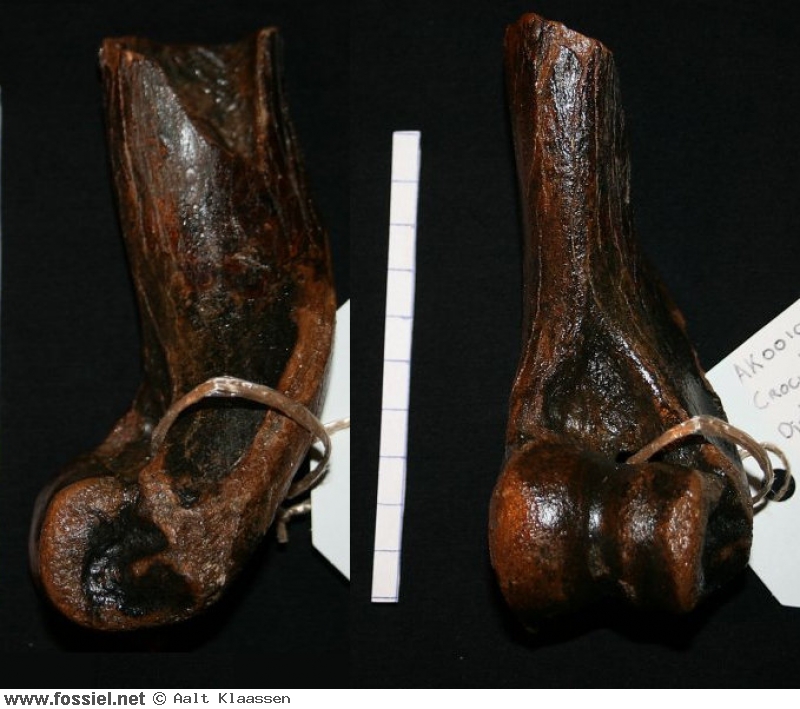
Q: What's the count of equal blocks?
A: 10